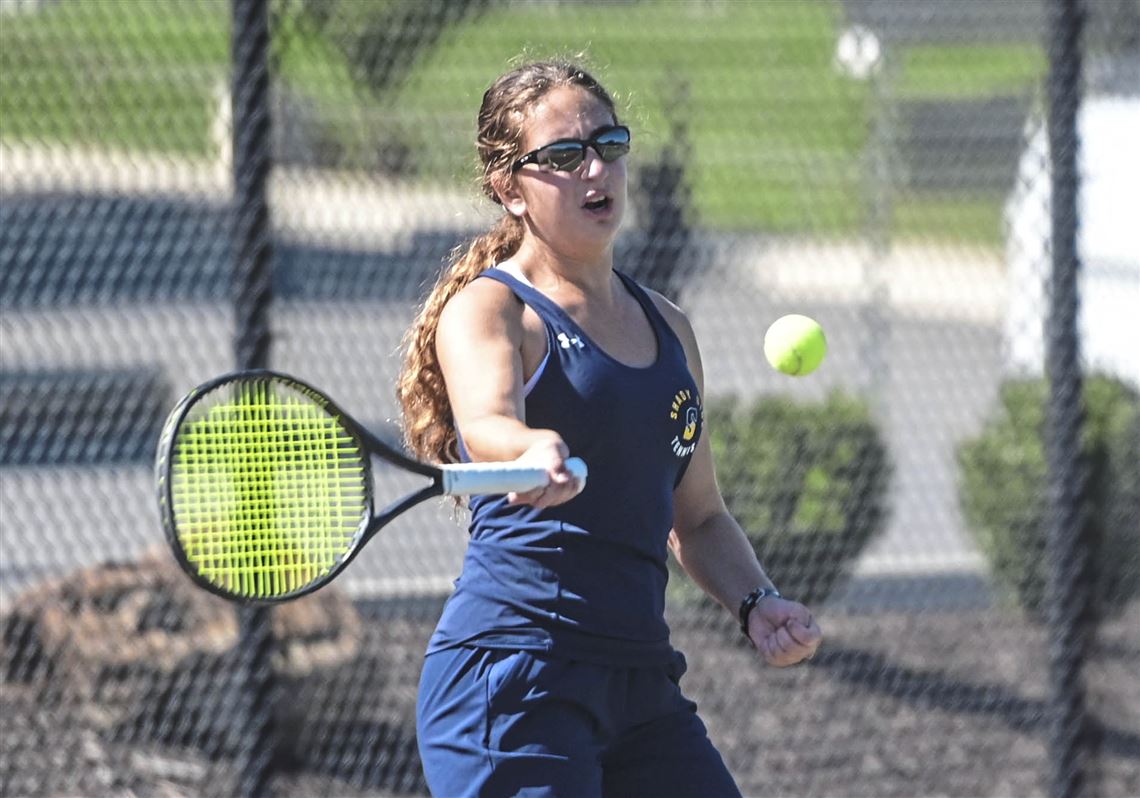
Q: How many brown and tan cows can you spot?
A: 0